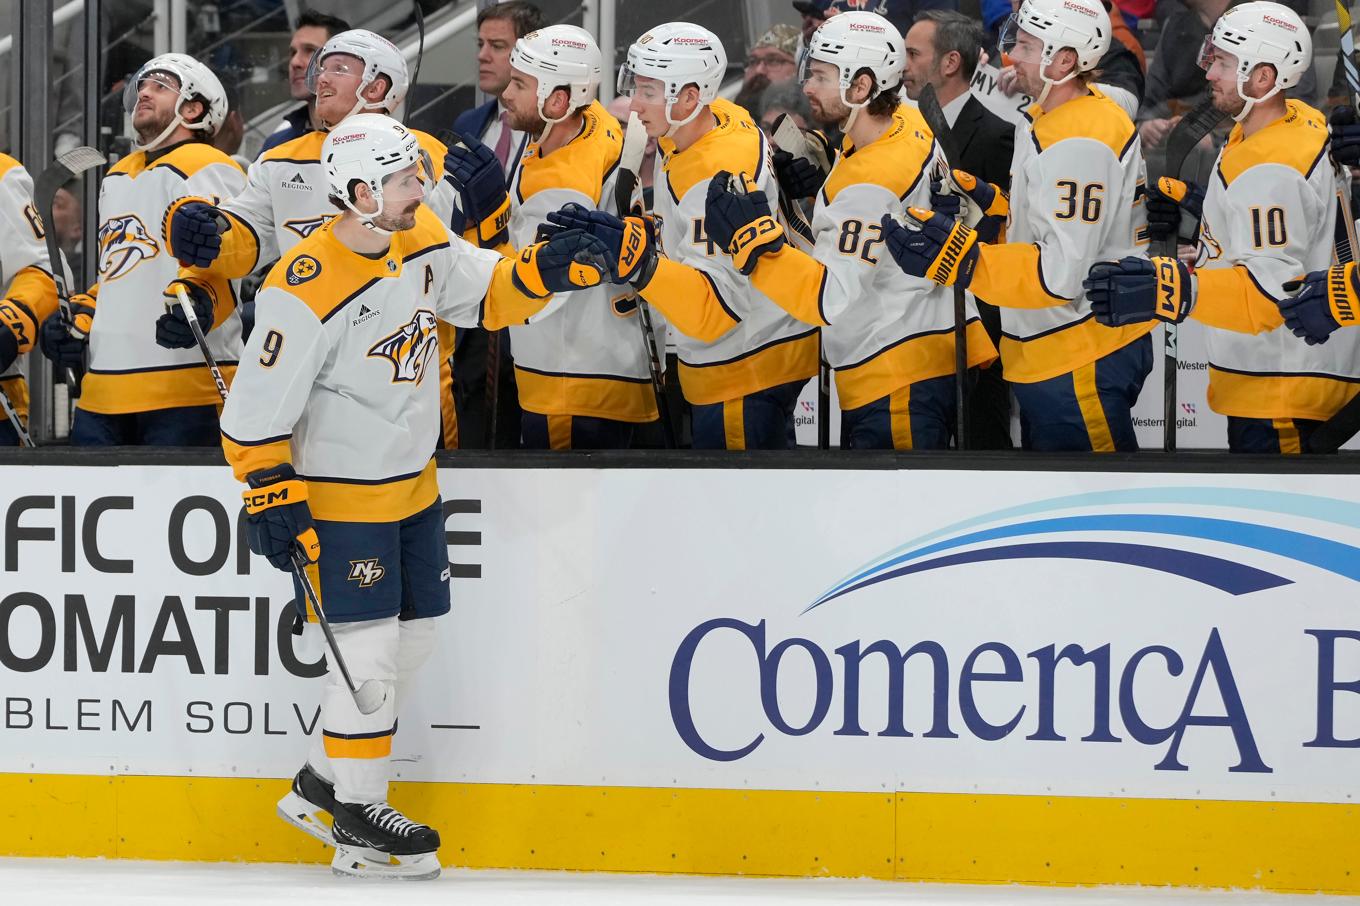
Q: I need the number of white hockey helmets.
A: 8